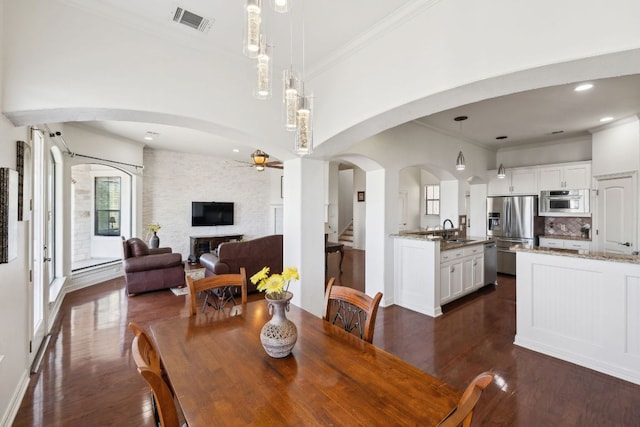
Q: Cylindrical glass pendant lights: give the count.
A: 5